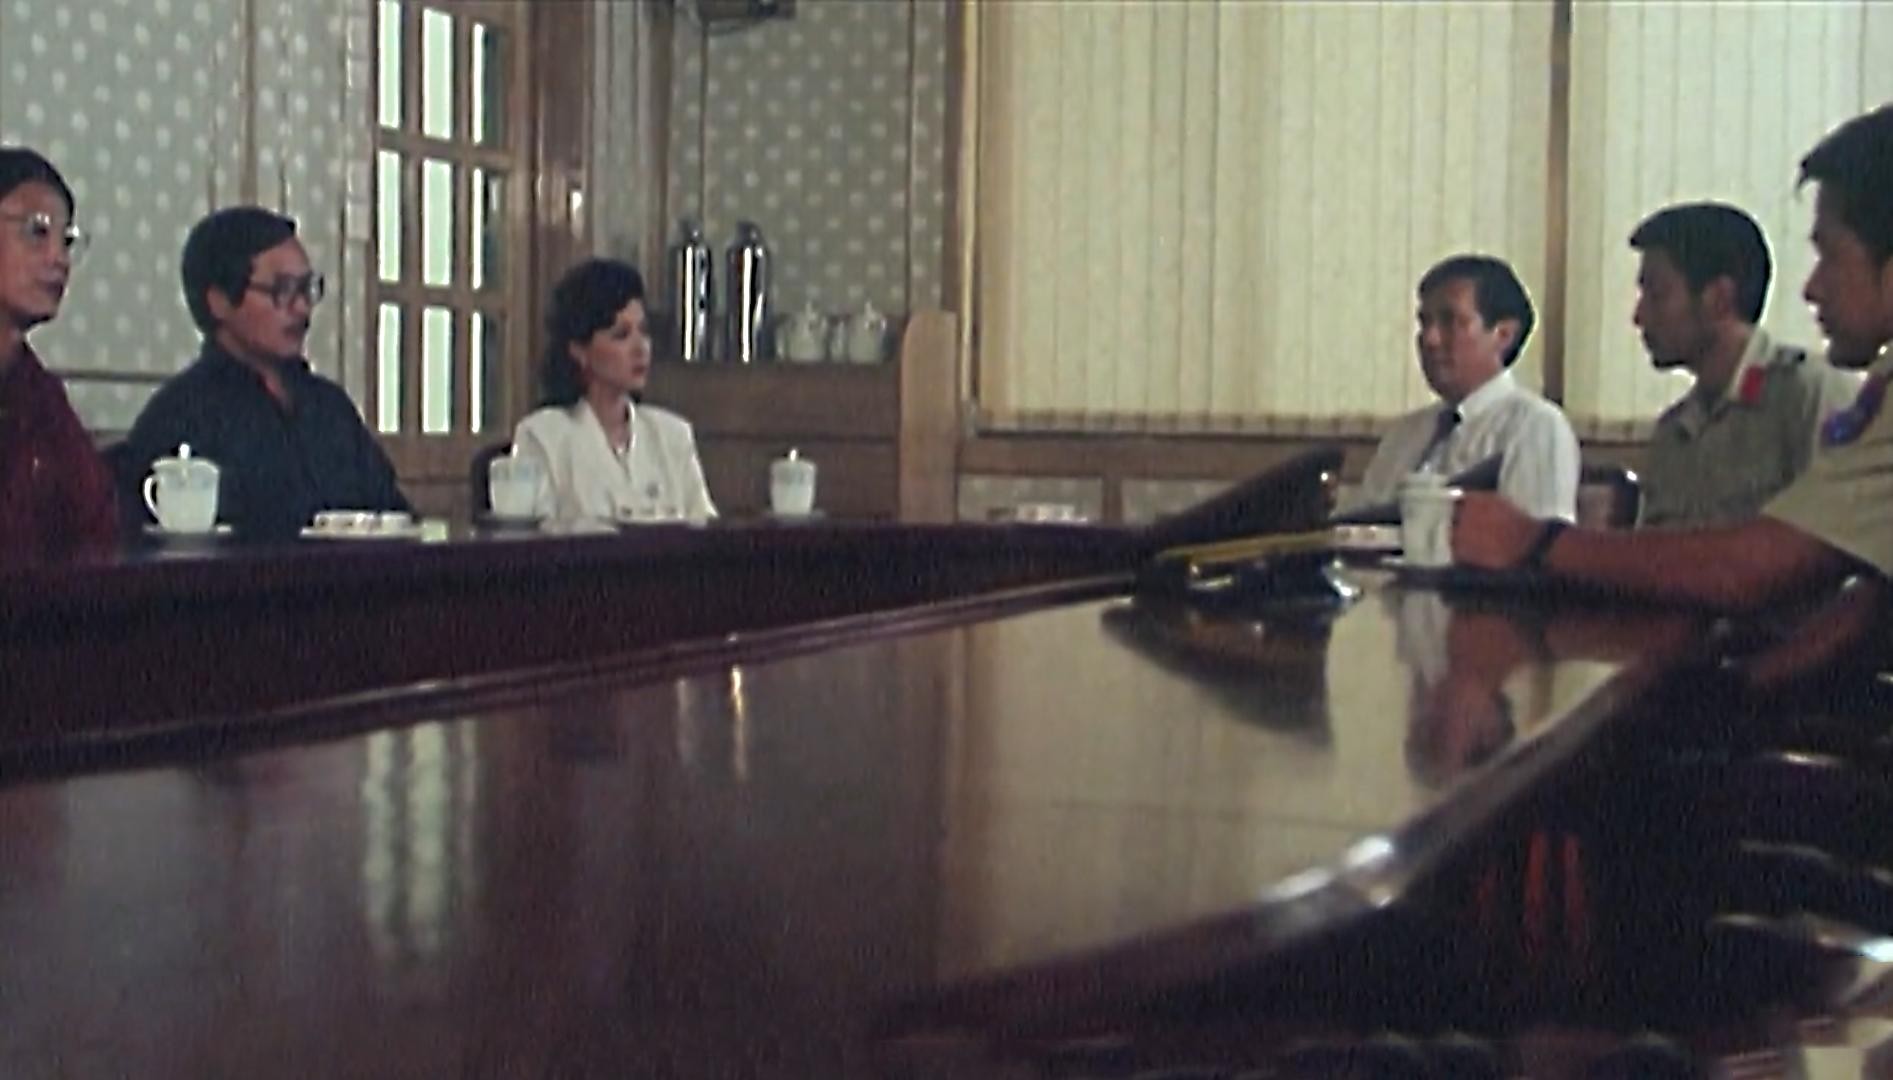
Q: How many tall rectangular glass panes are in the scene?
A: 9